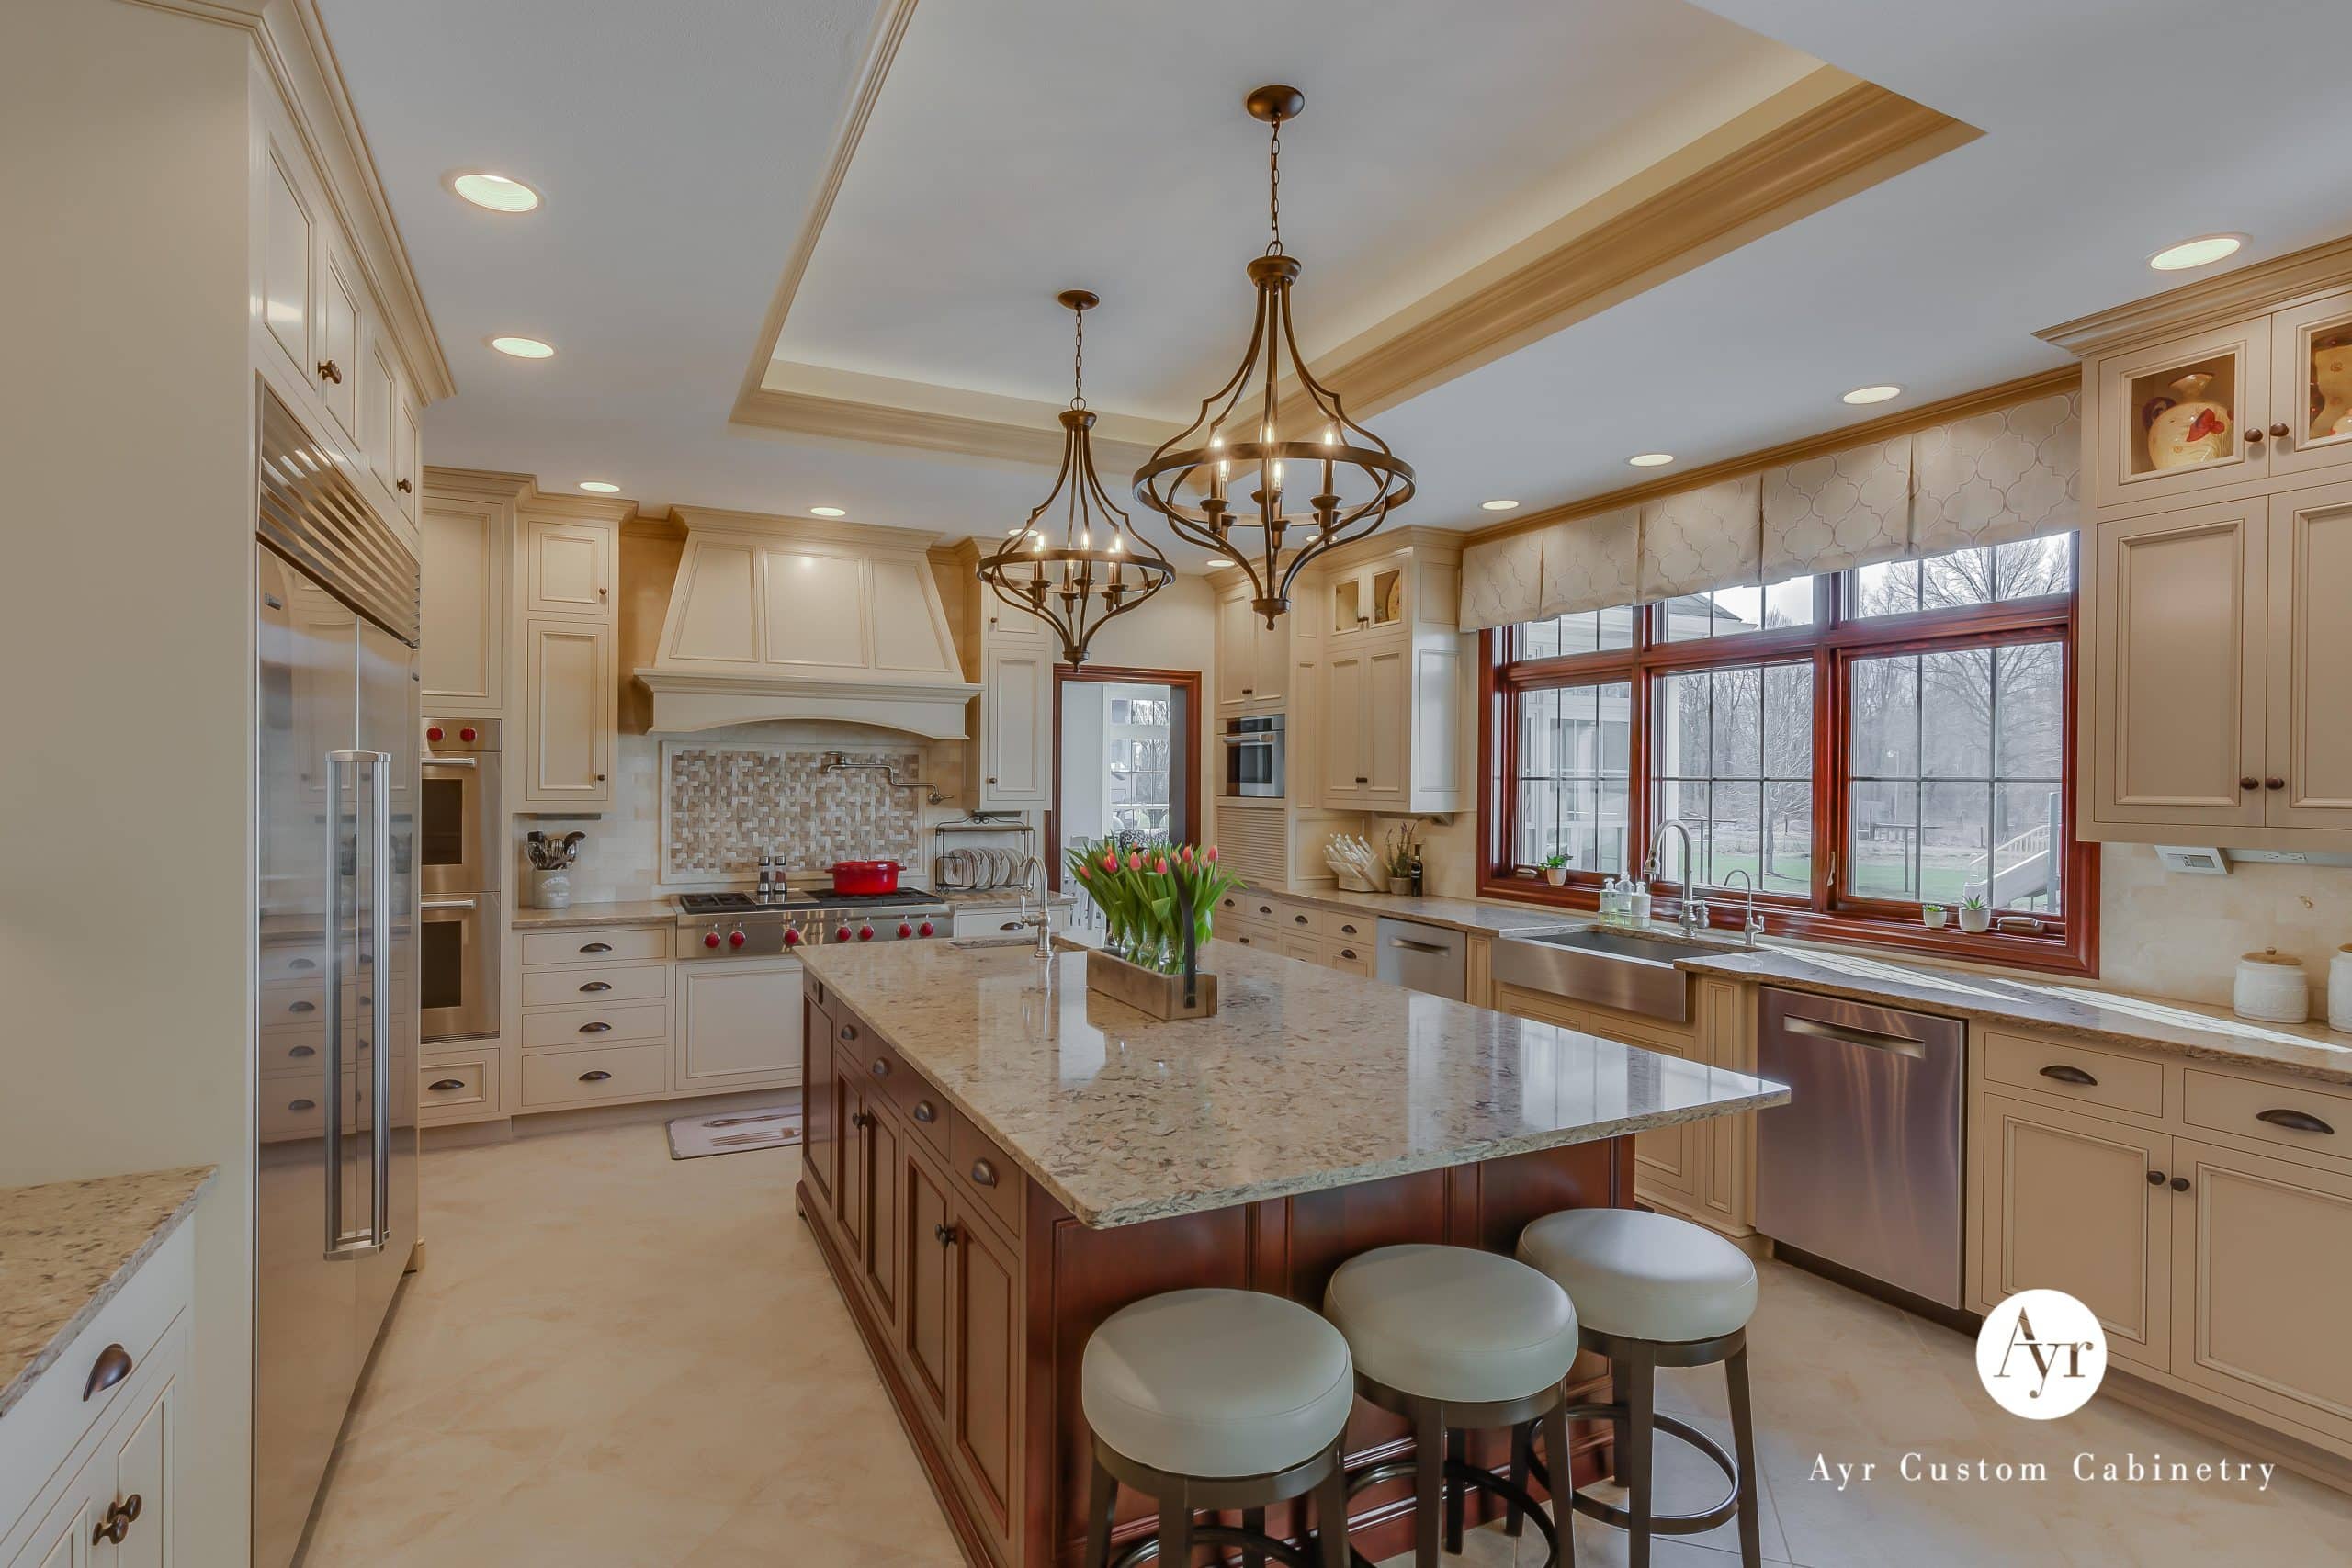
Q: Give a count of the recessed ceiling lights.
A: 11